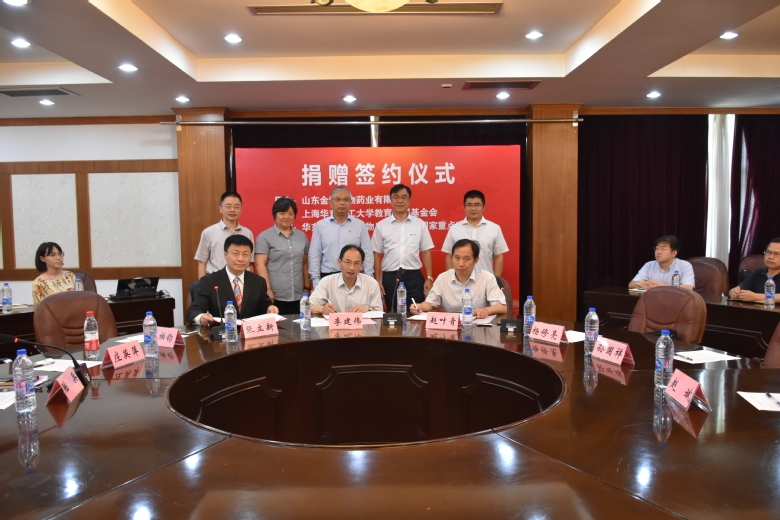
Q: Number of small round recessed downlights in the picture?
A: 11